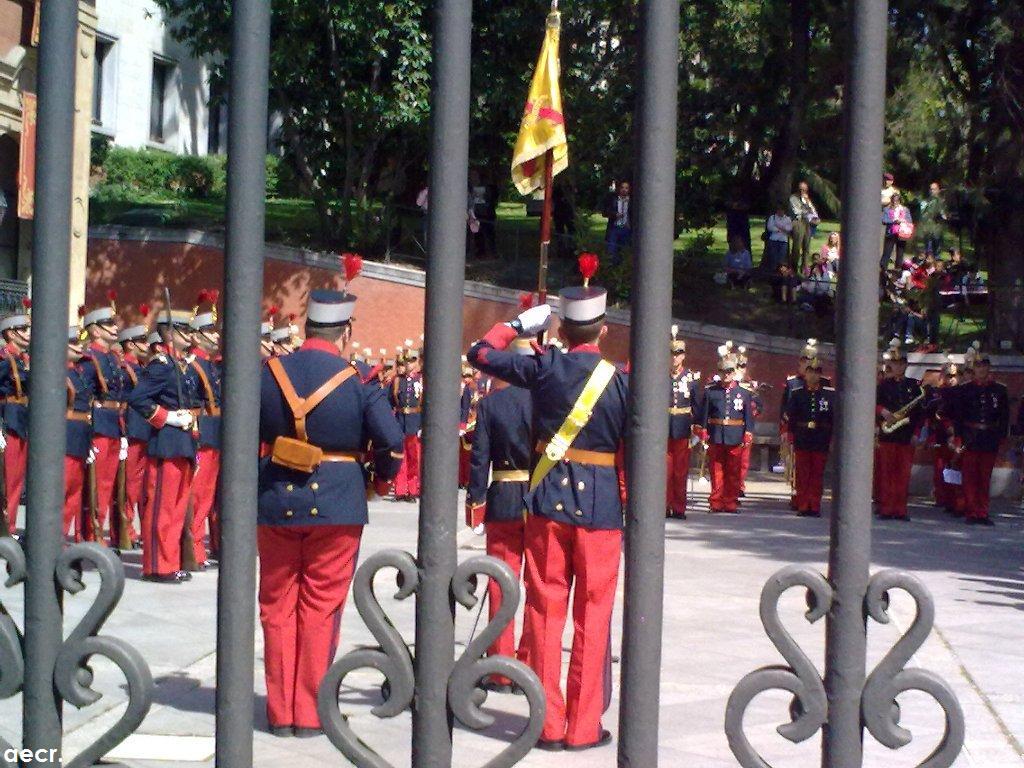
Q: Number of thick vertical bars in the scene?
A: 5